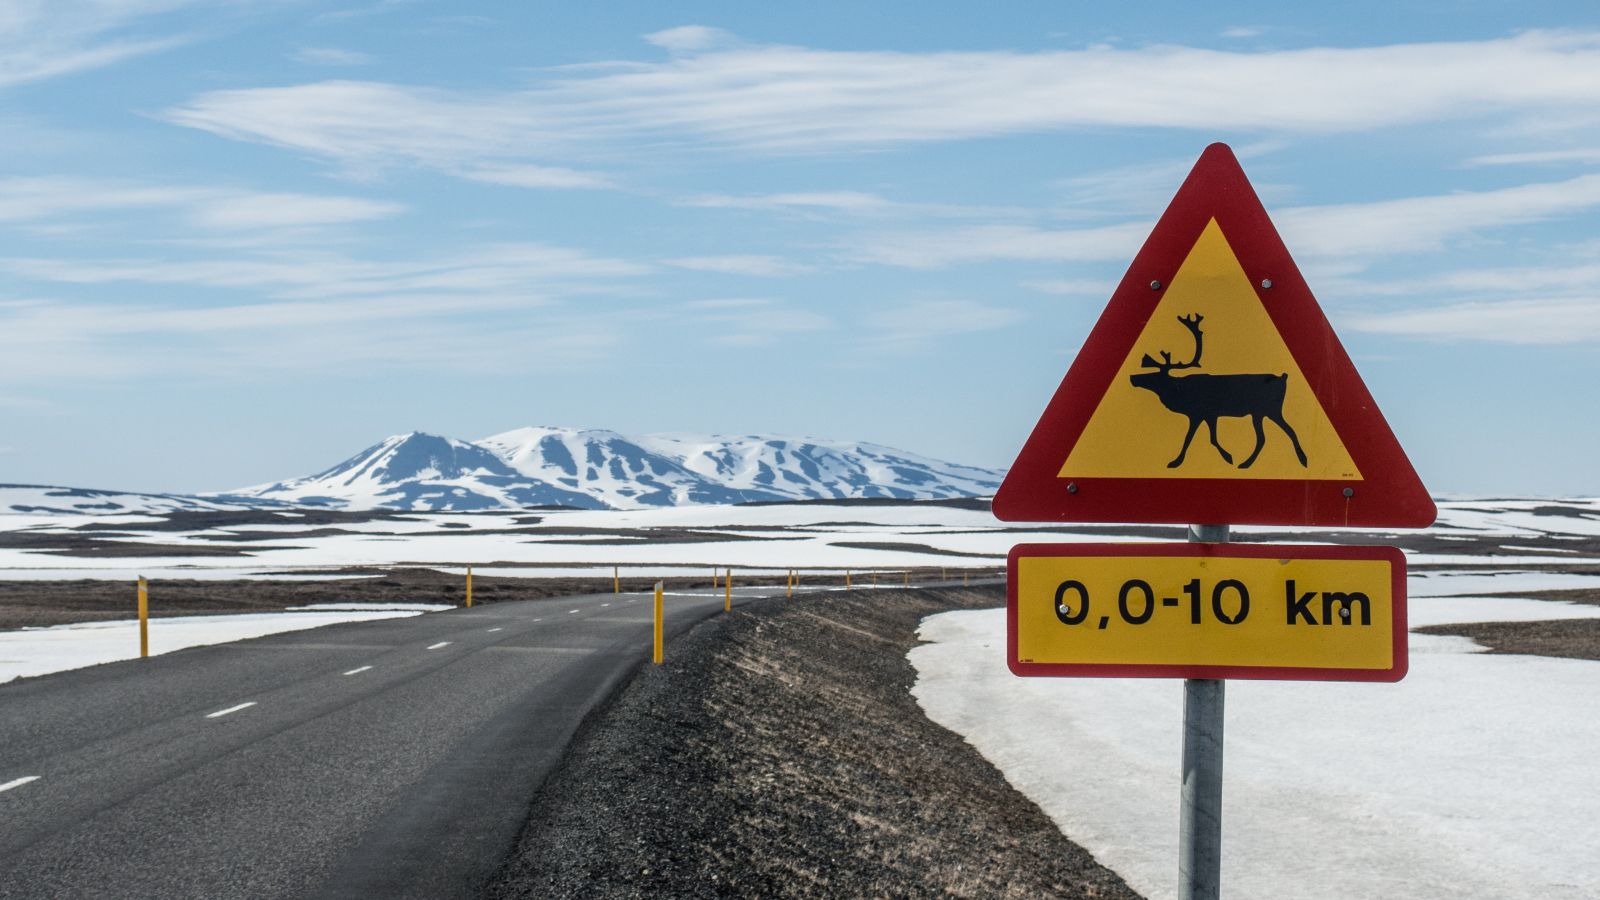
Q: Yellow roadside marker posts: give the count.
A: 13